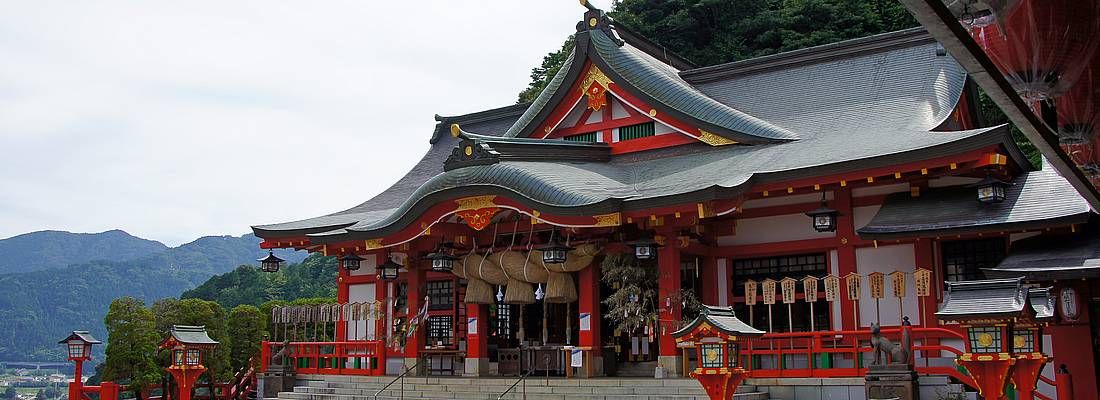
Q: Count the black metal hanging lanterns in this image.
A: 8